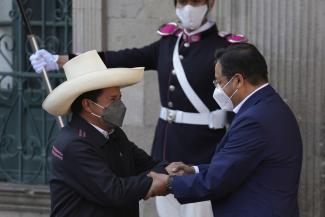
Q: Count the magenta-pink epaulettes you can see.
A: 2